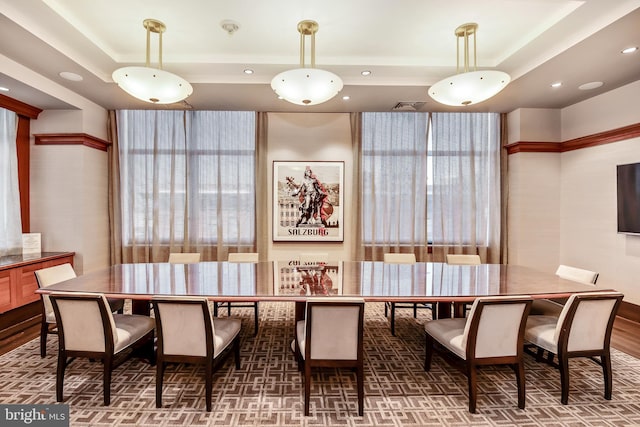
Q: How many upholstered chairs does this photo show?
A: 11